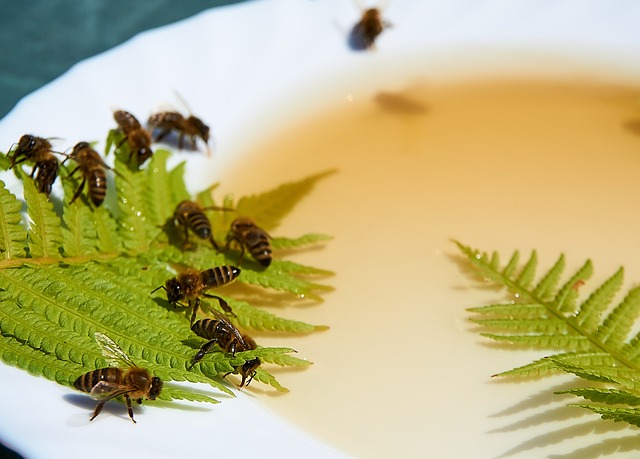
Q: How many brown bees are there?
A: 10